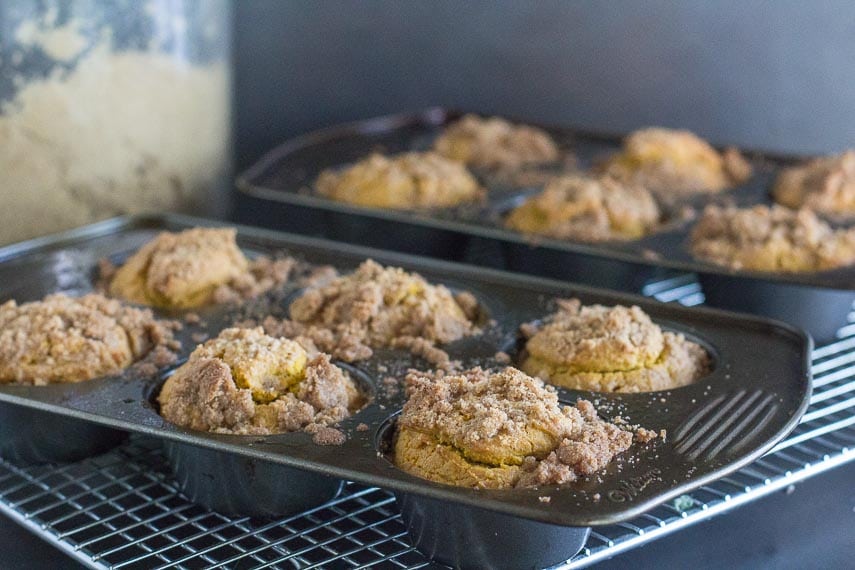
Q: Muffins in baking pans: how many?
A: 12